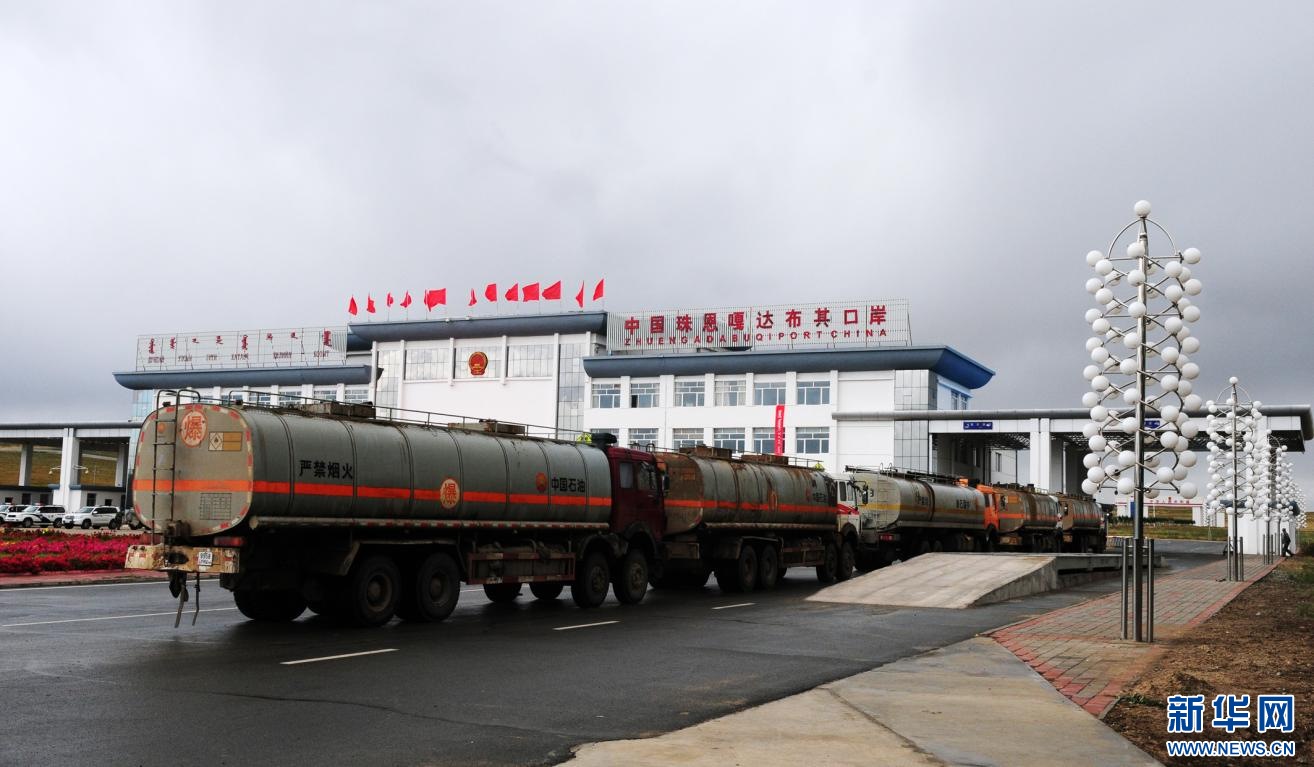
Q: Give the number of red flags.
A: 13